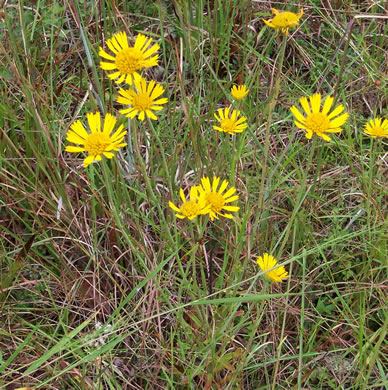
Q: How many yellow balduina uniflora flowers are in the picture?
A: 11